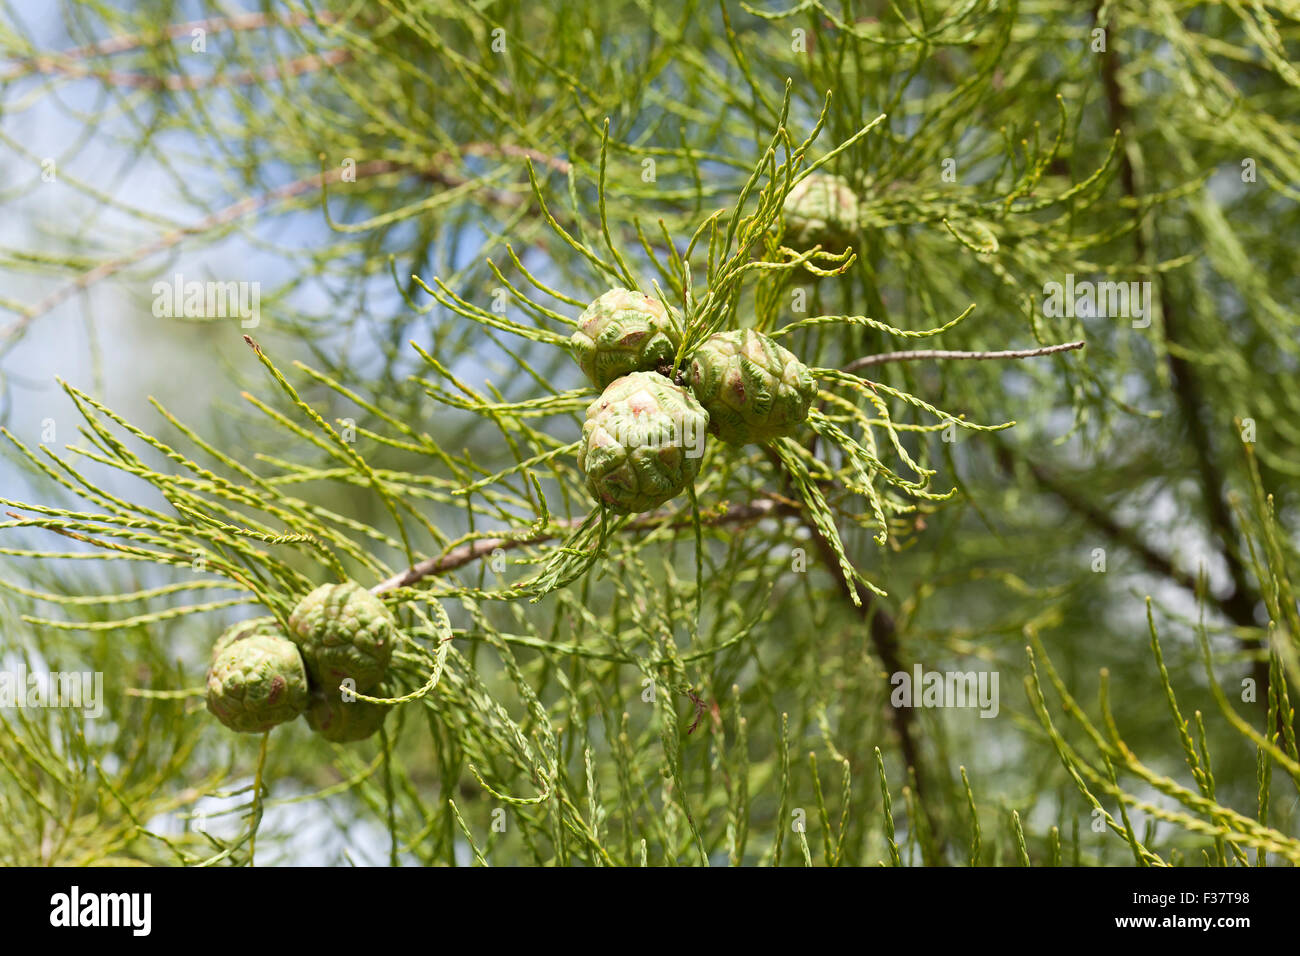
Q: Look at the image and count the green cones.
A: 8